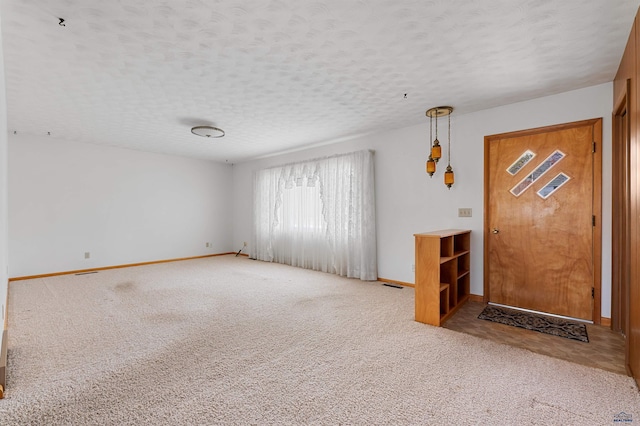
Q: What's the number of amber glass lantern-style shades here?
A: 3